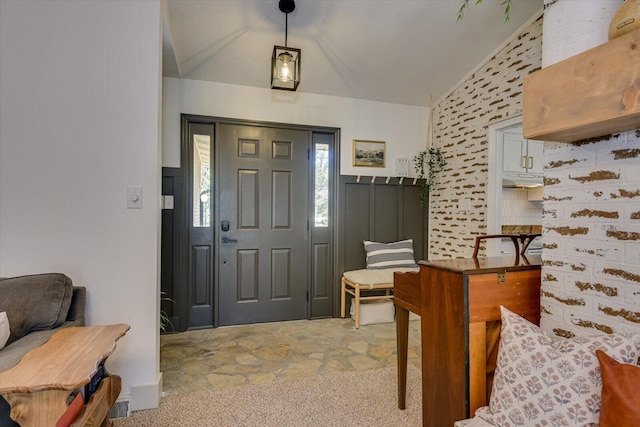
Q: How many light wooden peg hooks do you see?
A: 5